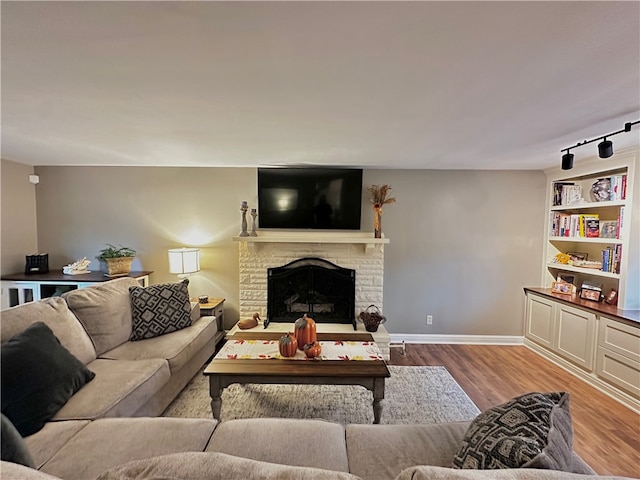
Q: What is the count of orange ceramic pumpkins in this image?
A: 3